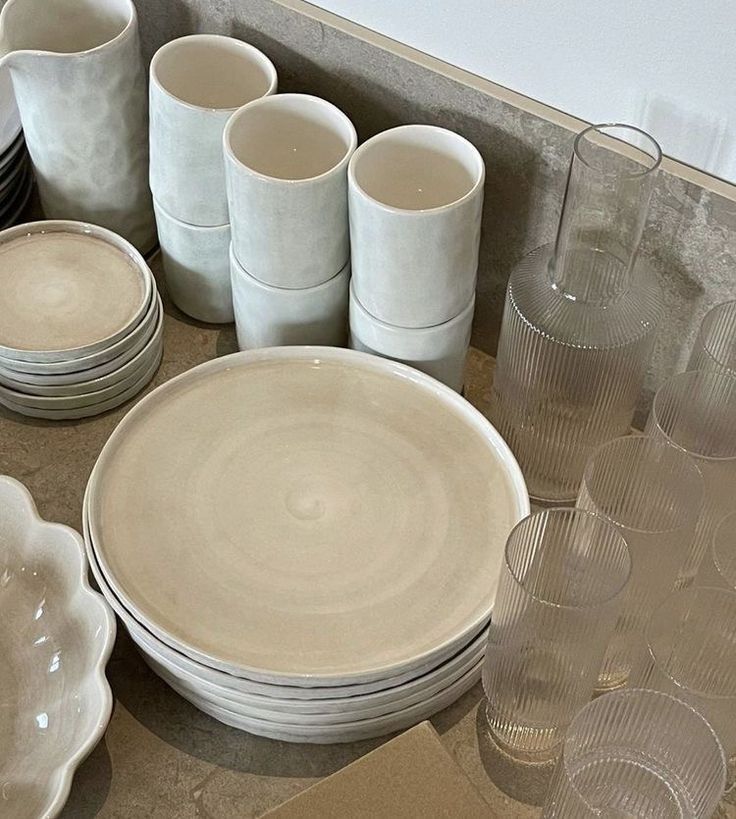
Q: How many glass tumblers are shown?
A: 7